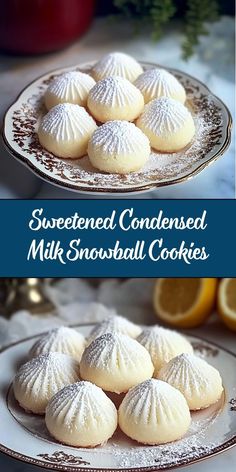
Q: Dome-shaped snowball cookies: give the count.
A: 15